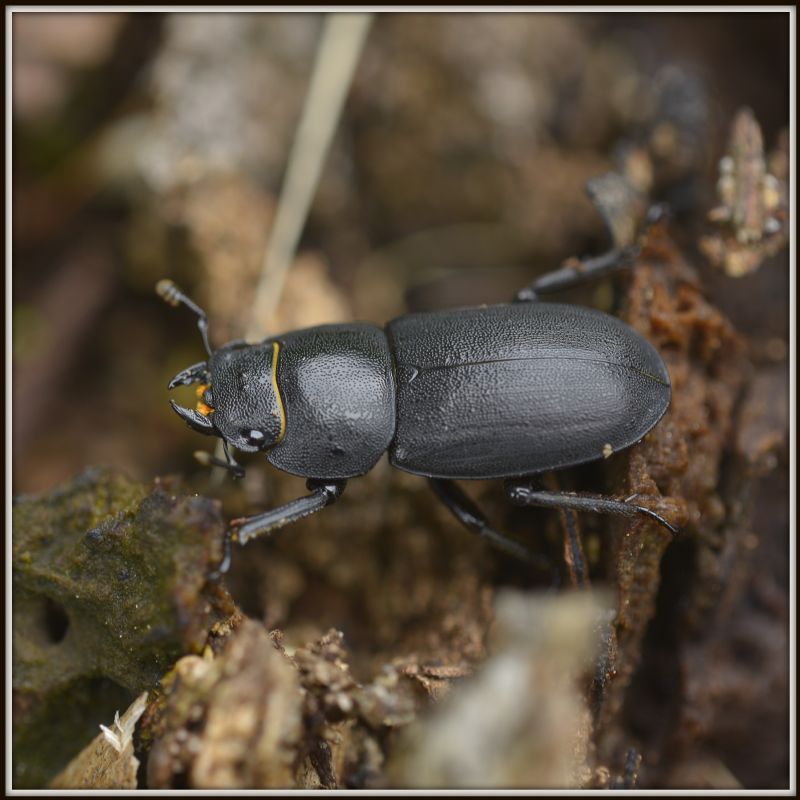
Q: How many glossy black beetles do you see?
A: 1